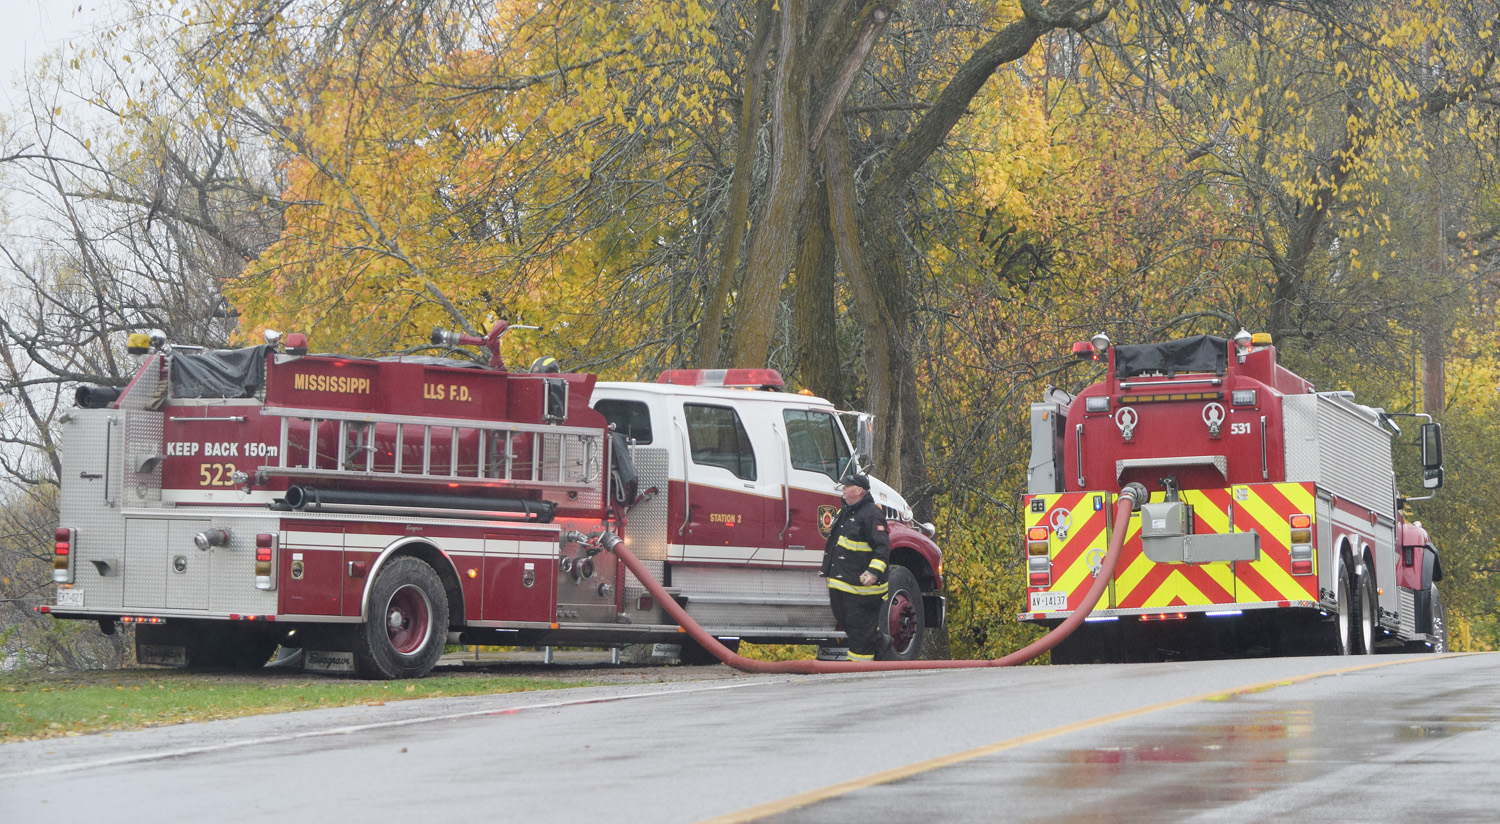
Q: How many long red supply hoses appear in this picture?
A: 1